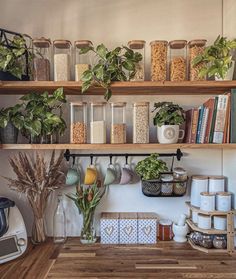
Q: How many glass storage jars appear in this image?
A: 11